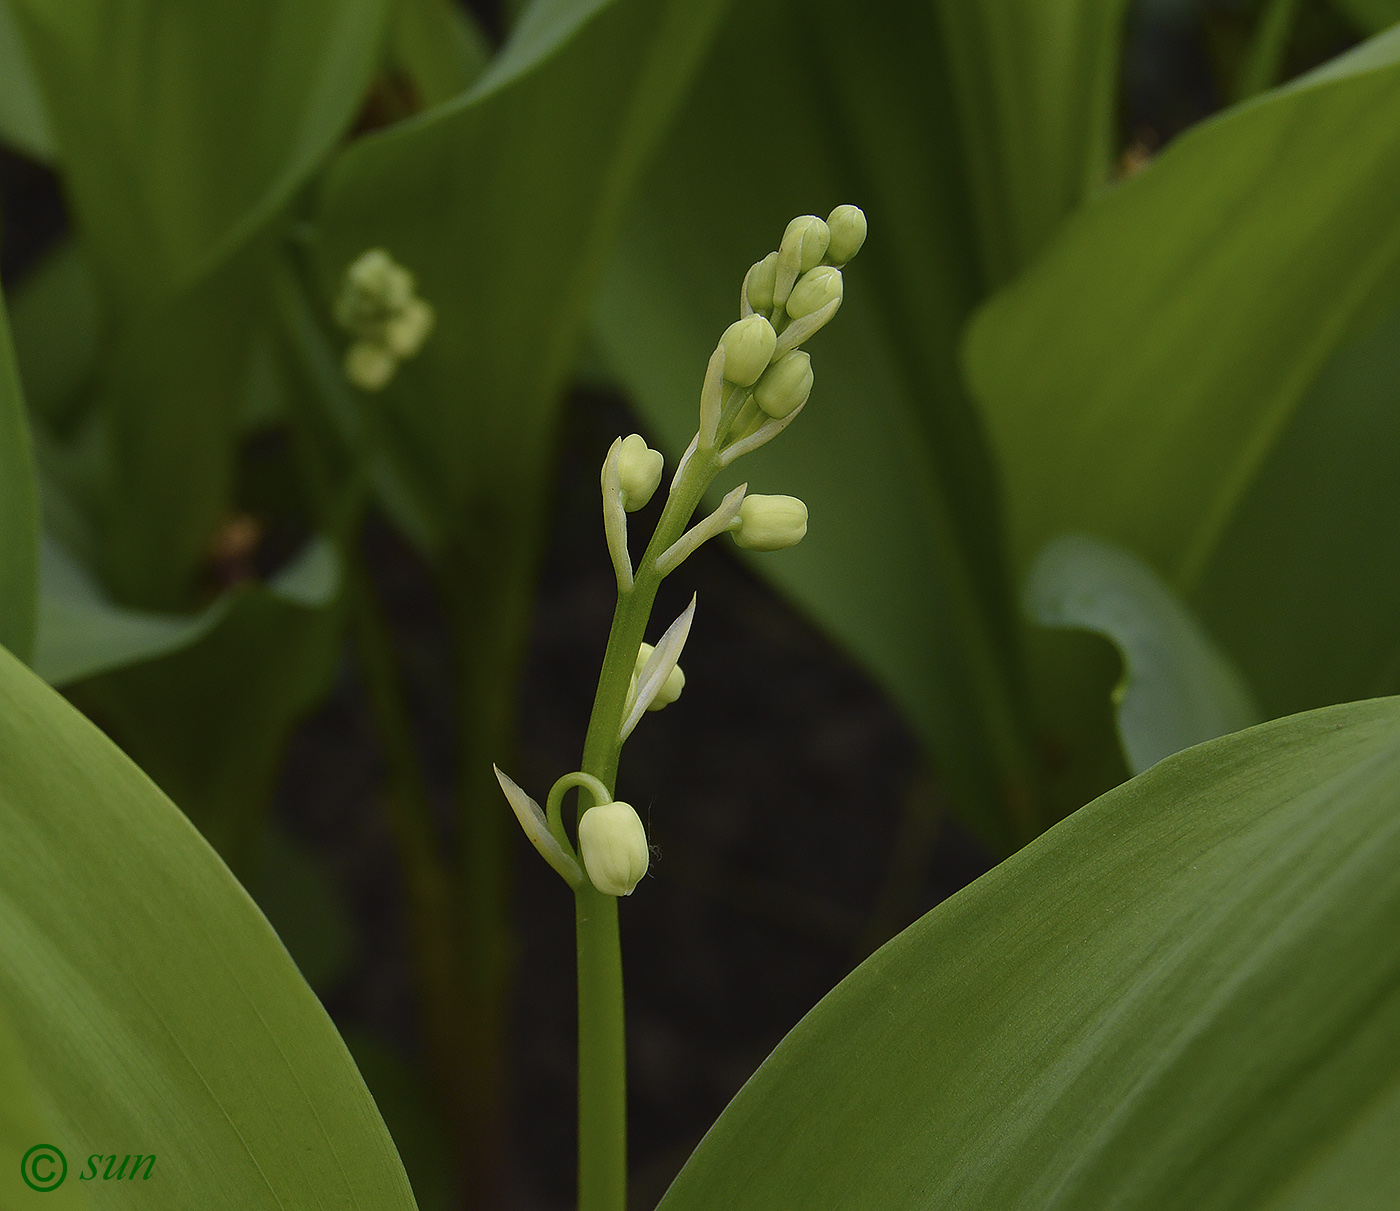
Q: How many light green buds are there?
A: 10